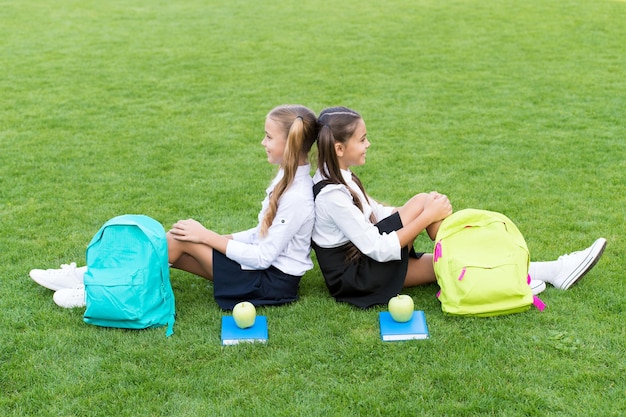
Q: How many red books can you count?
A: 0